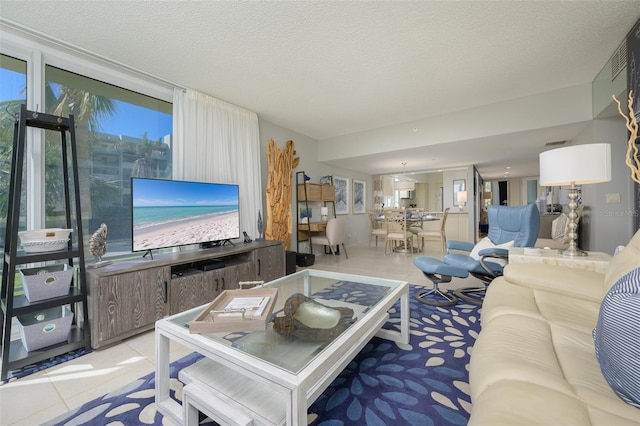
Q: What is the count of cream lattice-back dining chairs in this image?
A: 4